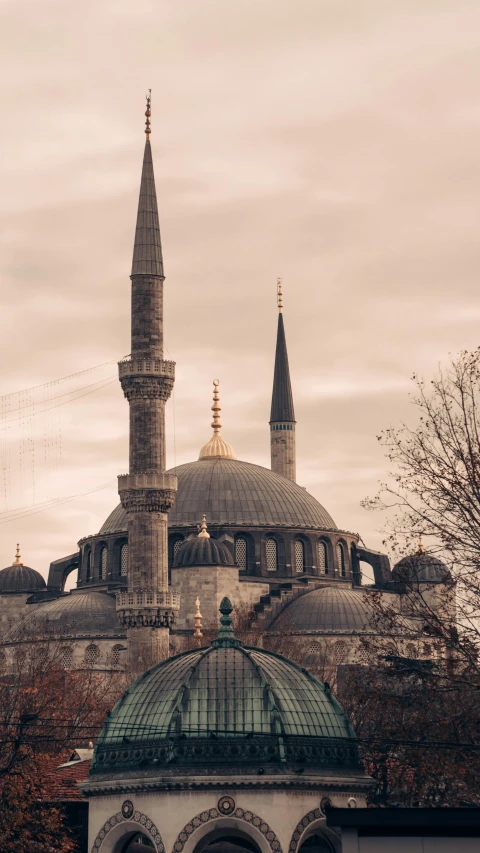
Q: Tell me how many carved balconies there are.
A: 3